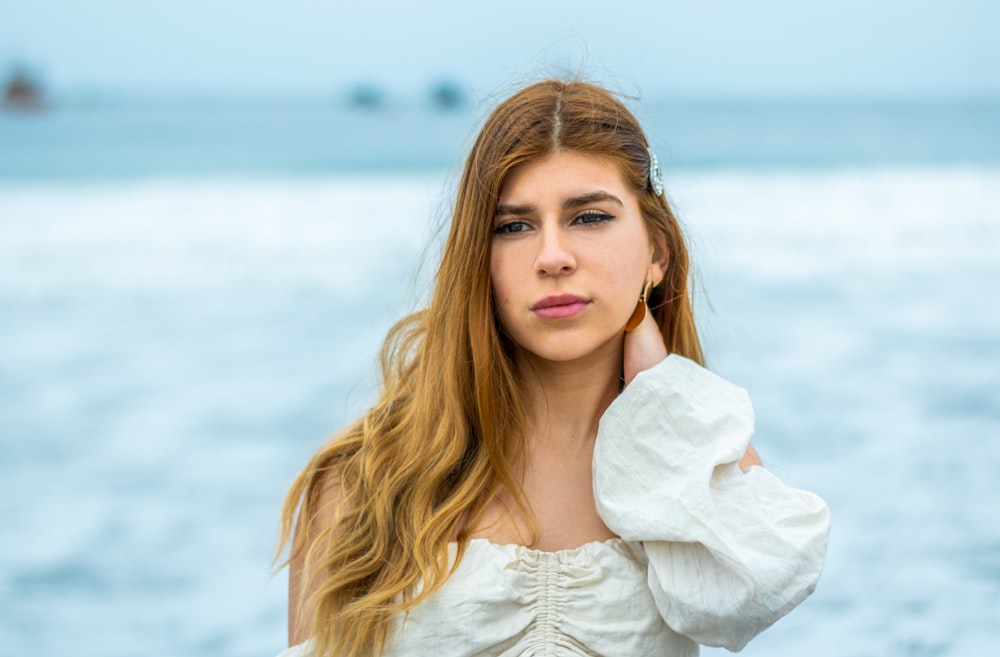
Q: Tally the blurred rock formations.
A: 3